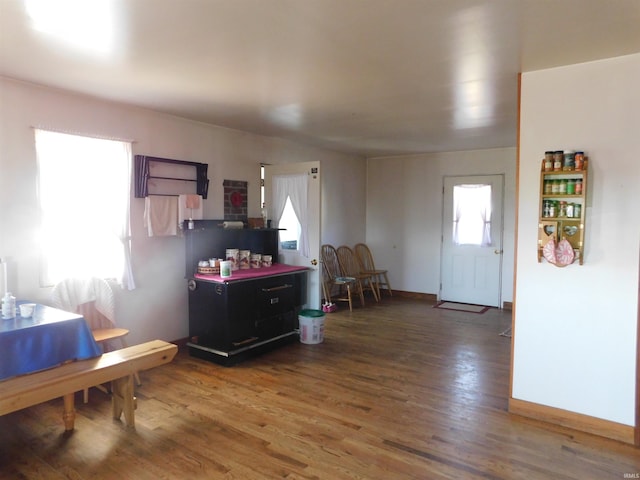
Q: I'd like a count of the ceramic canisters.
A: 4